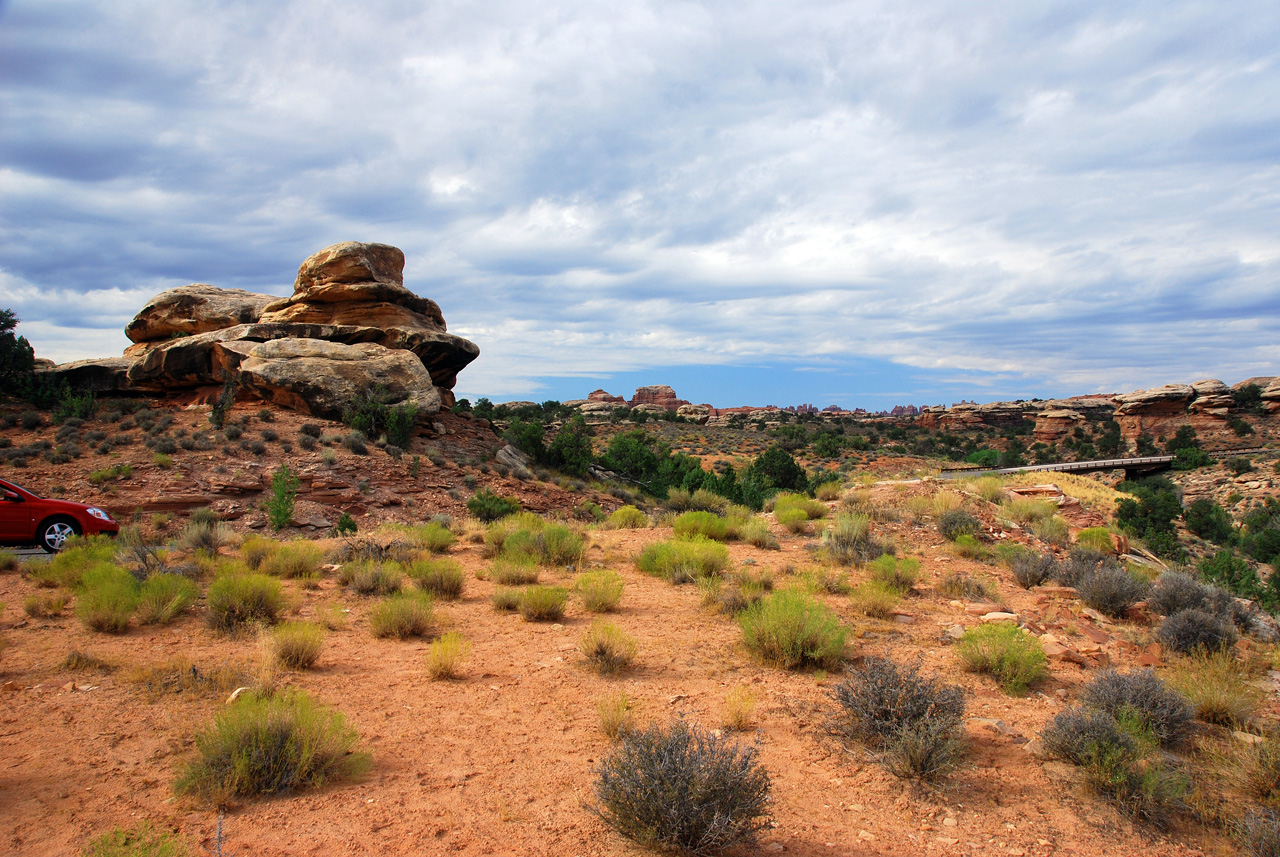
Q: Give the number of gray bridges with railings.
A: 1